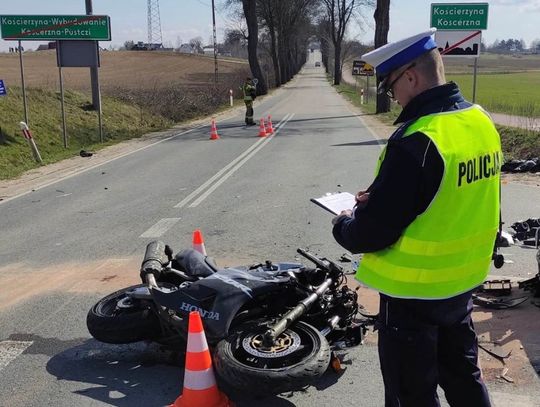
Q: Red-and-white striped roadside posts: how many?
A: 3